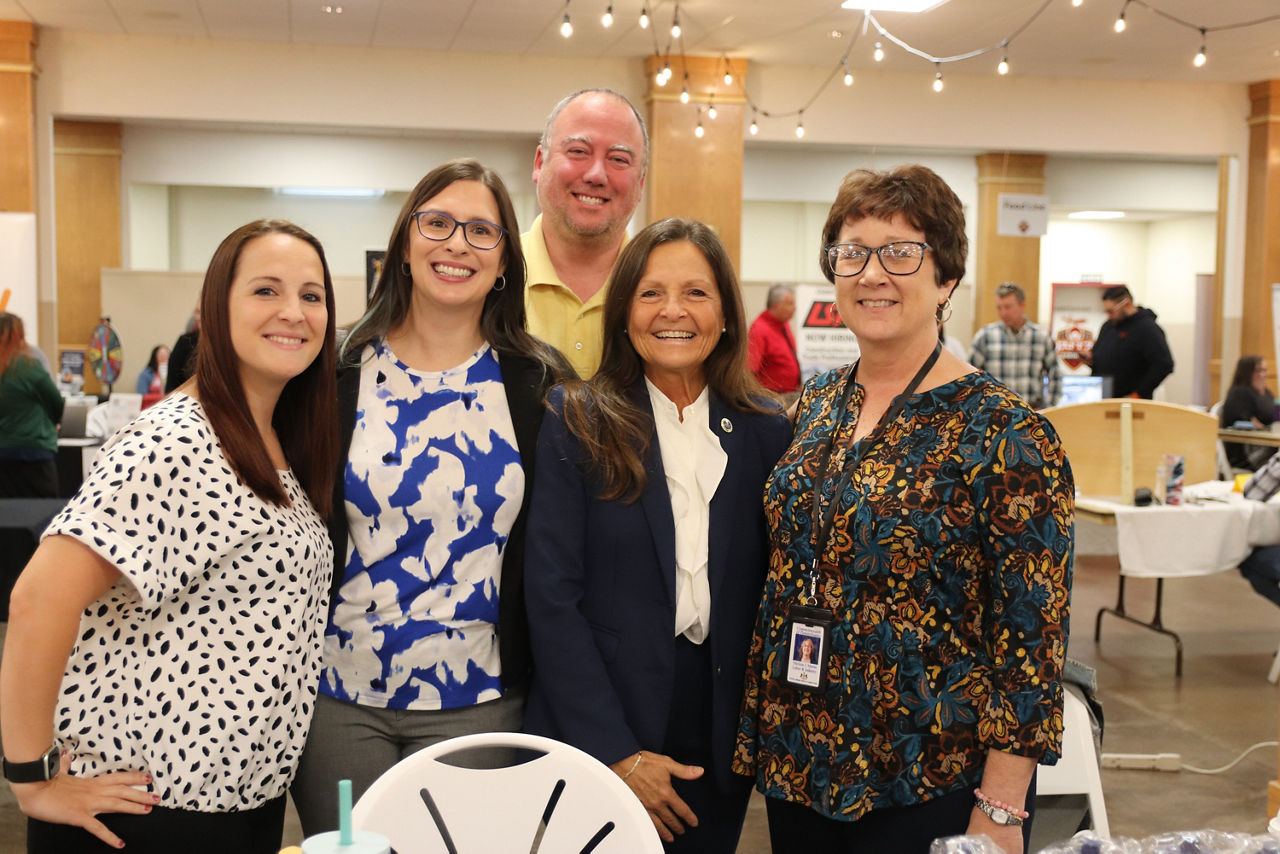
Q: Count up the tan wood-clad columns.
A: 5